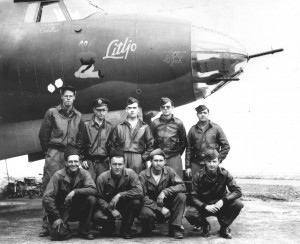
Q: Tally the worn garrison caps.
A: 4